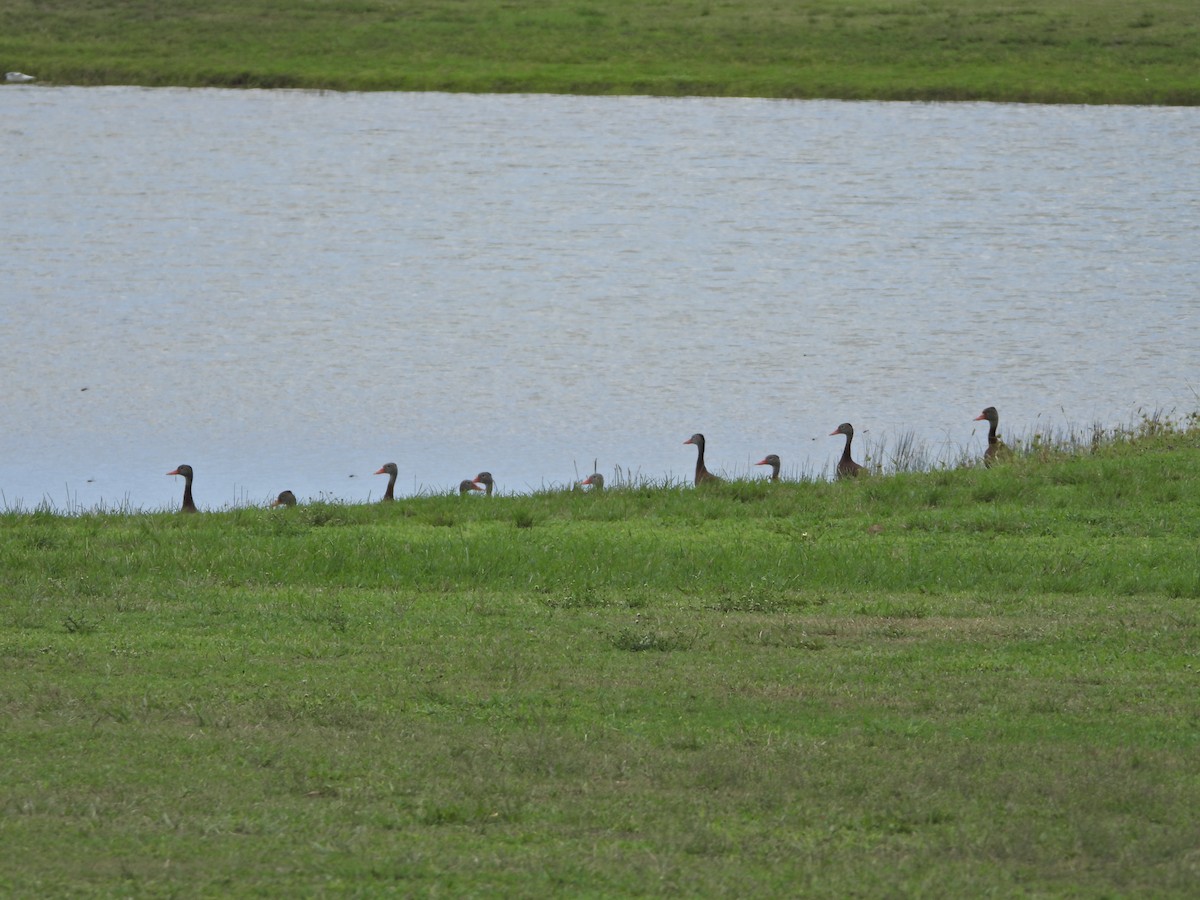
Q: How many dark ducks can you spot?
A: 10